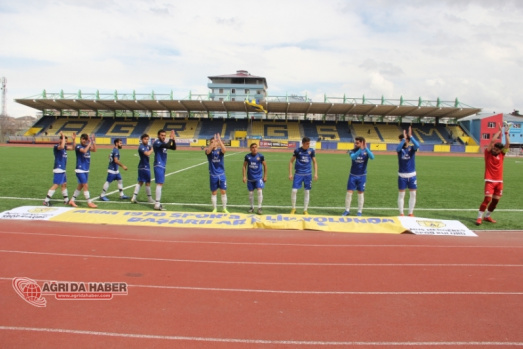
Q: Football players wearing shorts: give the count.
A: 11